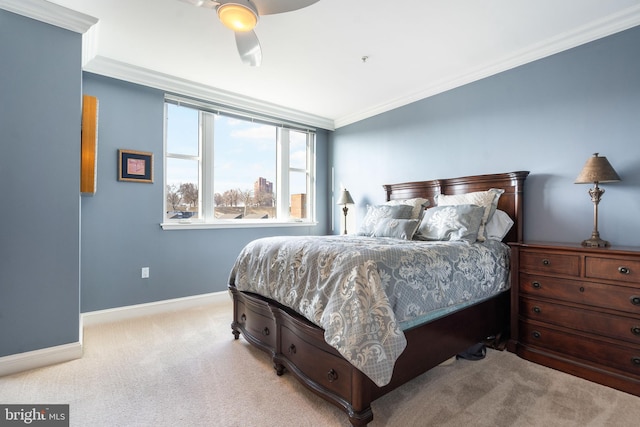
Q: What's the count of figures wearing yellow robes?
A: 0